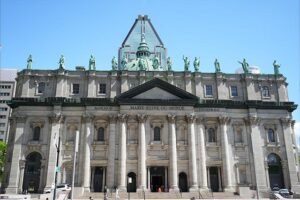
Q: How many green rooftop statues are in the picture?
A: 13